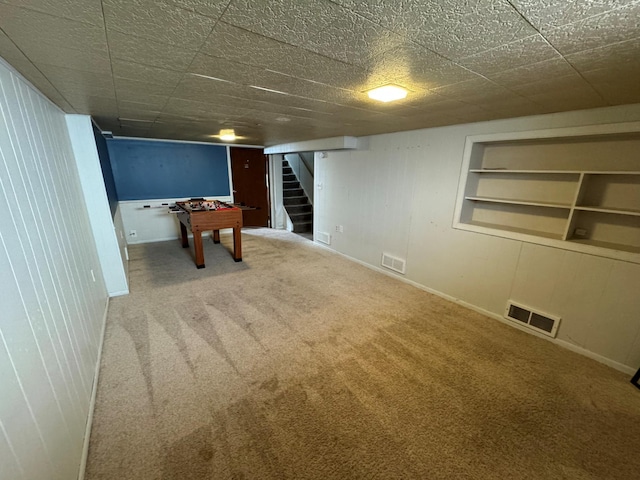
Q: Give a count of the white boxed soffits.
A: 1